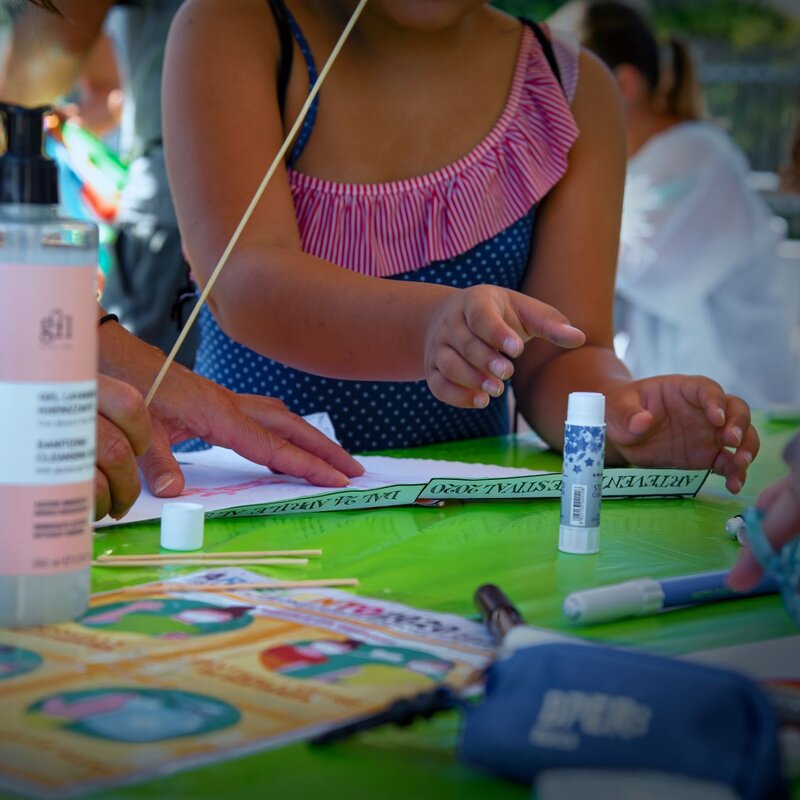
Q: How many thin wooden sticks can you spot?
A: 4